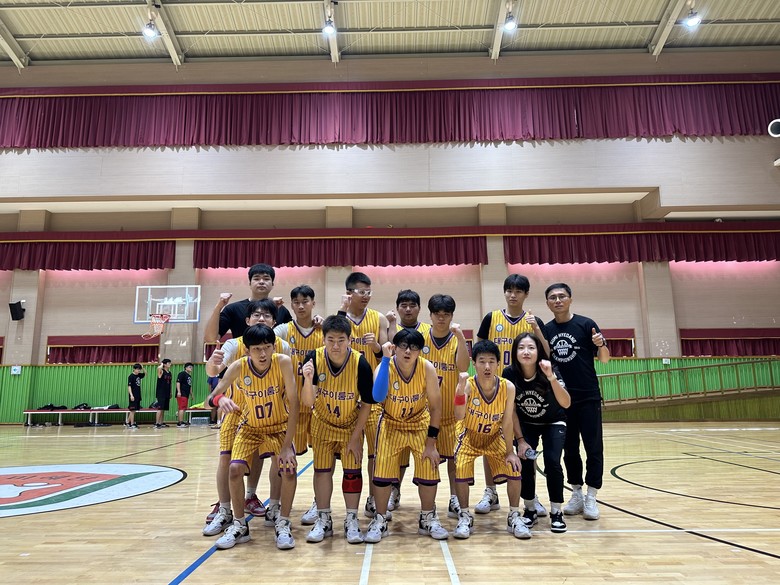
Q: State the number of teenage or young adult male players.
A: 10